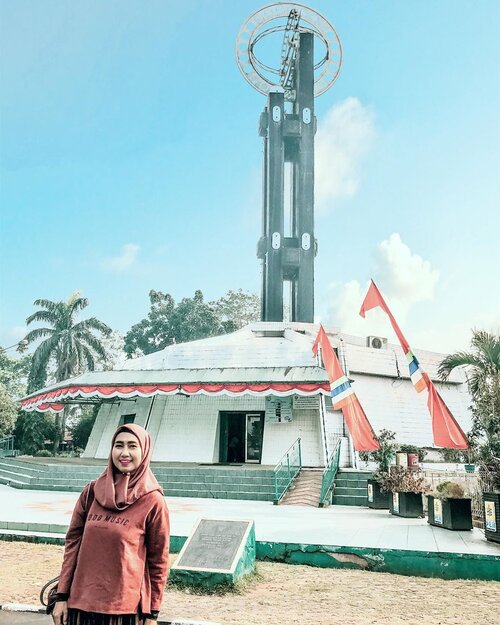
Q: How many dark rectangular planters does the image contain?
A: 4